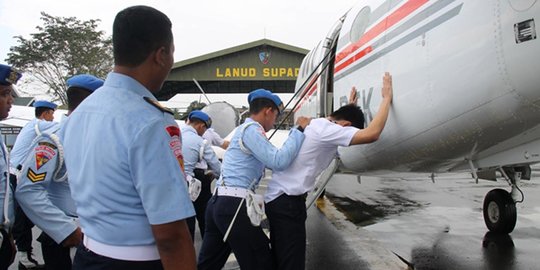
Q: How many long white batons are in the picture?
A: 1